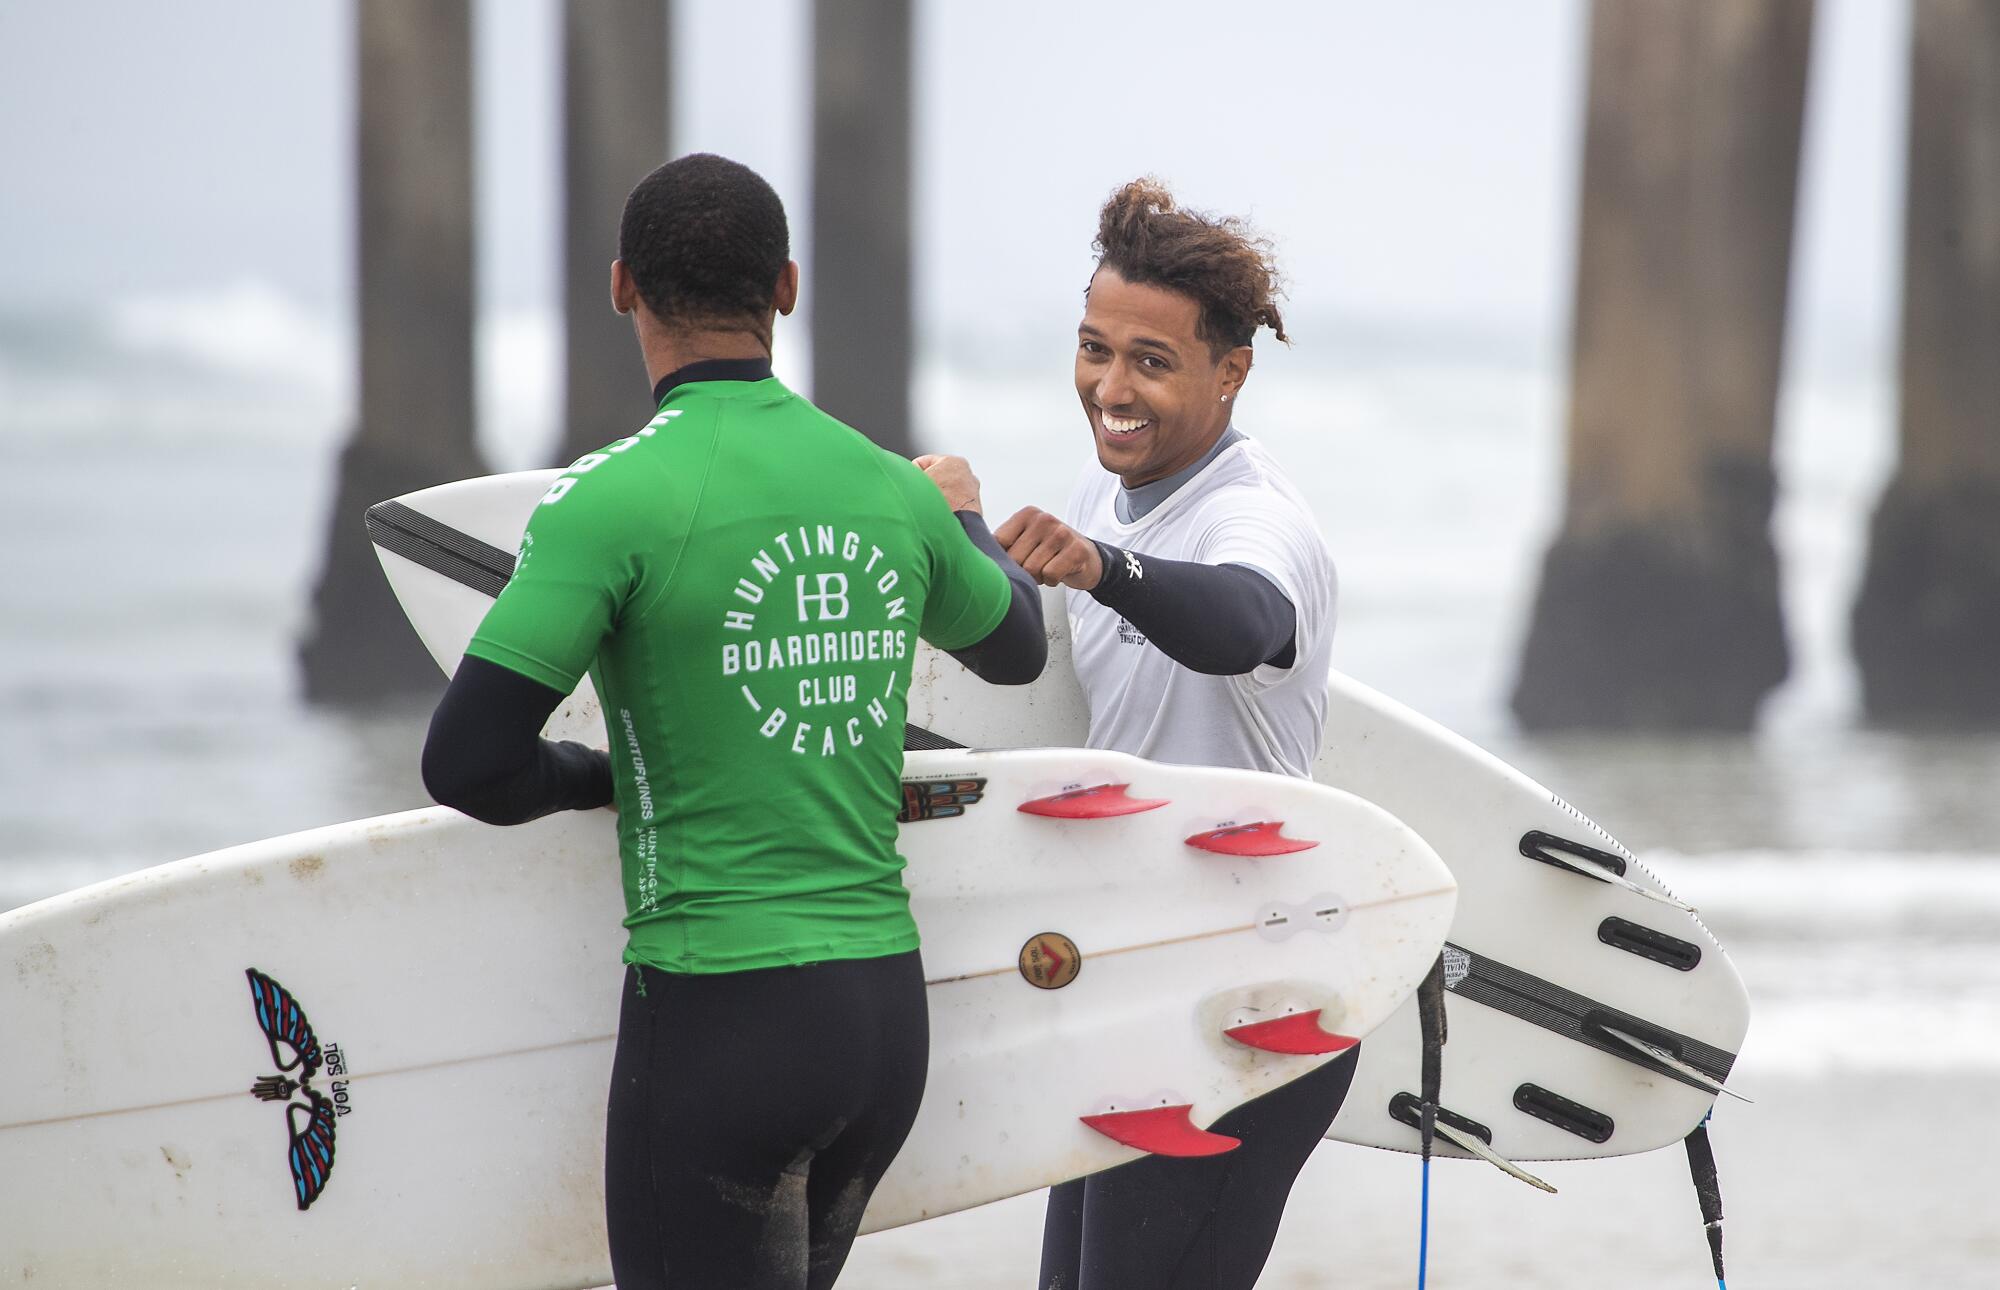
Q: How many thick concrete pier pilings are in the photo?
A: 5